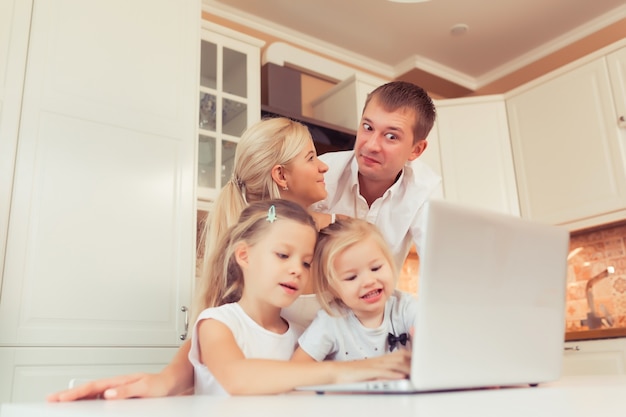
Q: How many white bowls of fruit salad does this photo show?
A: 0